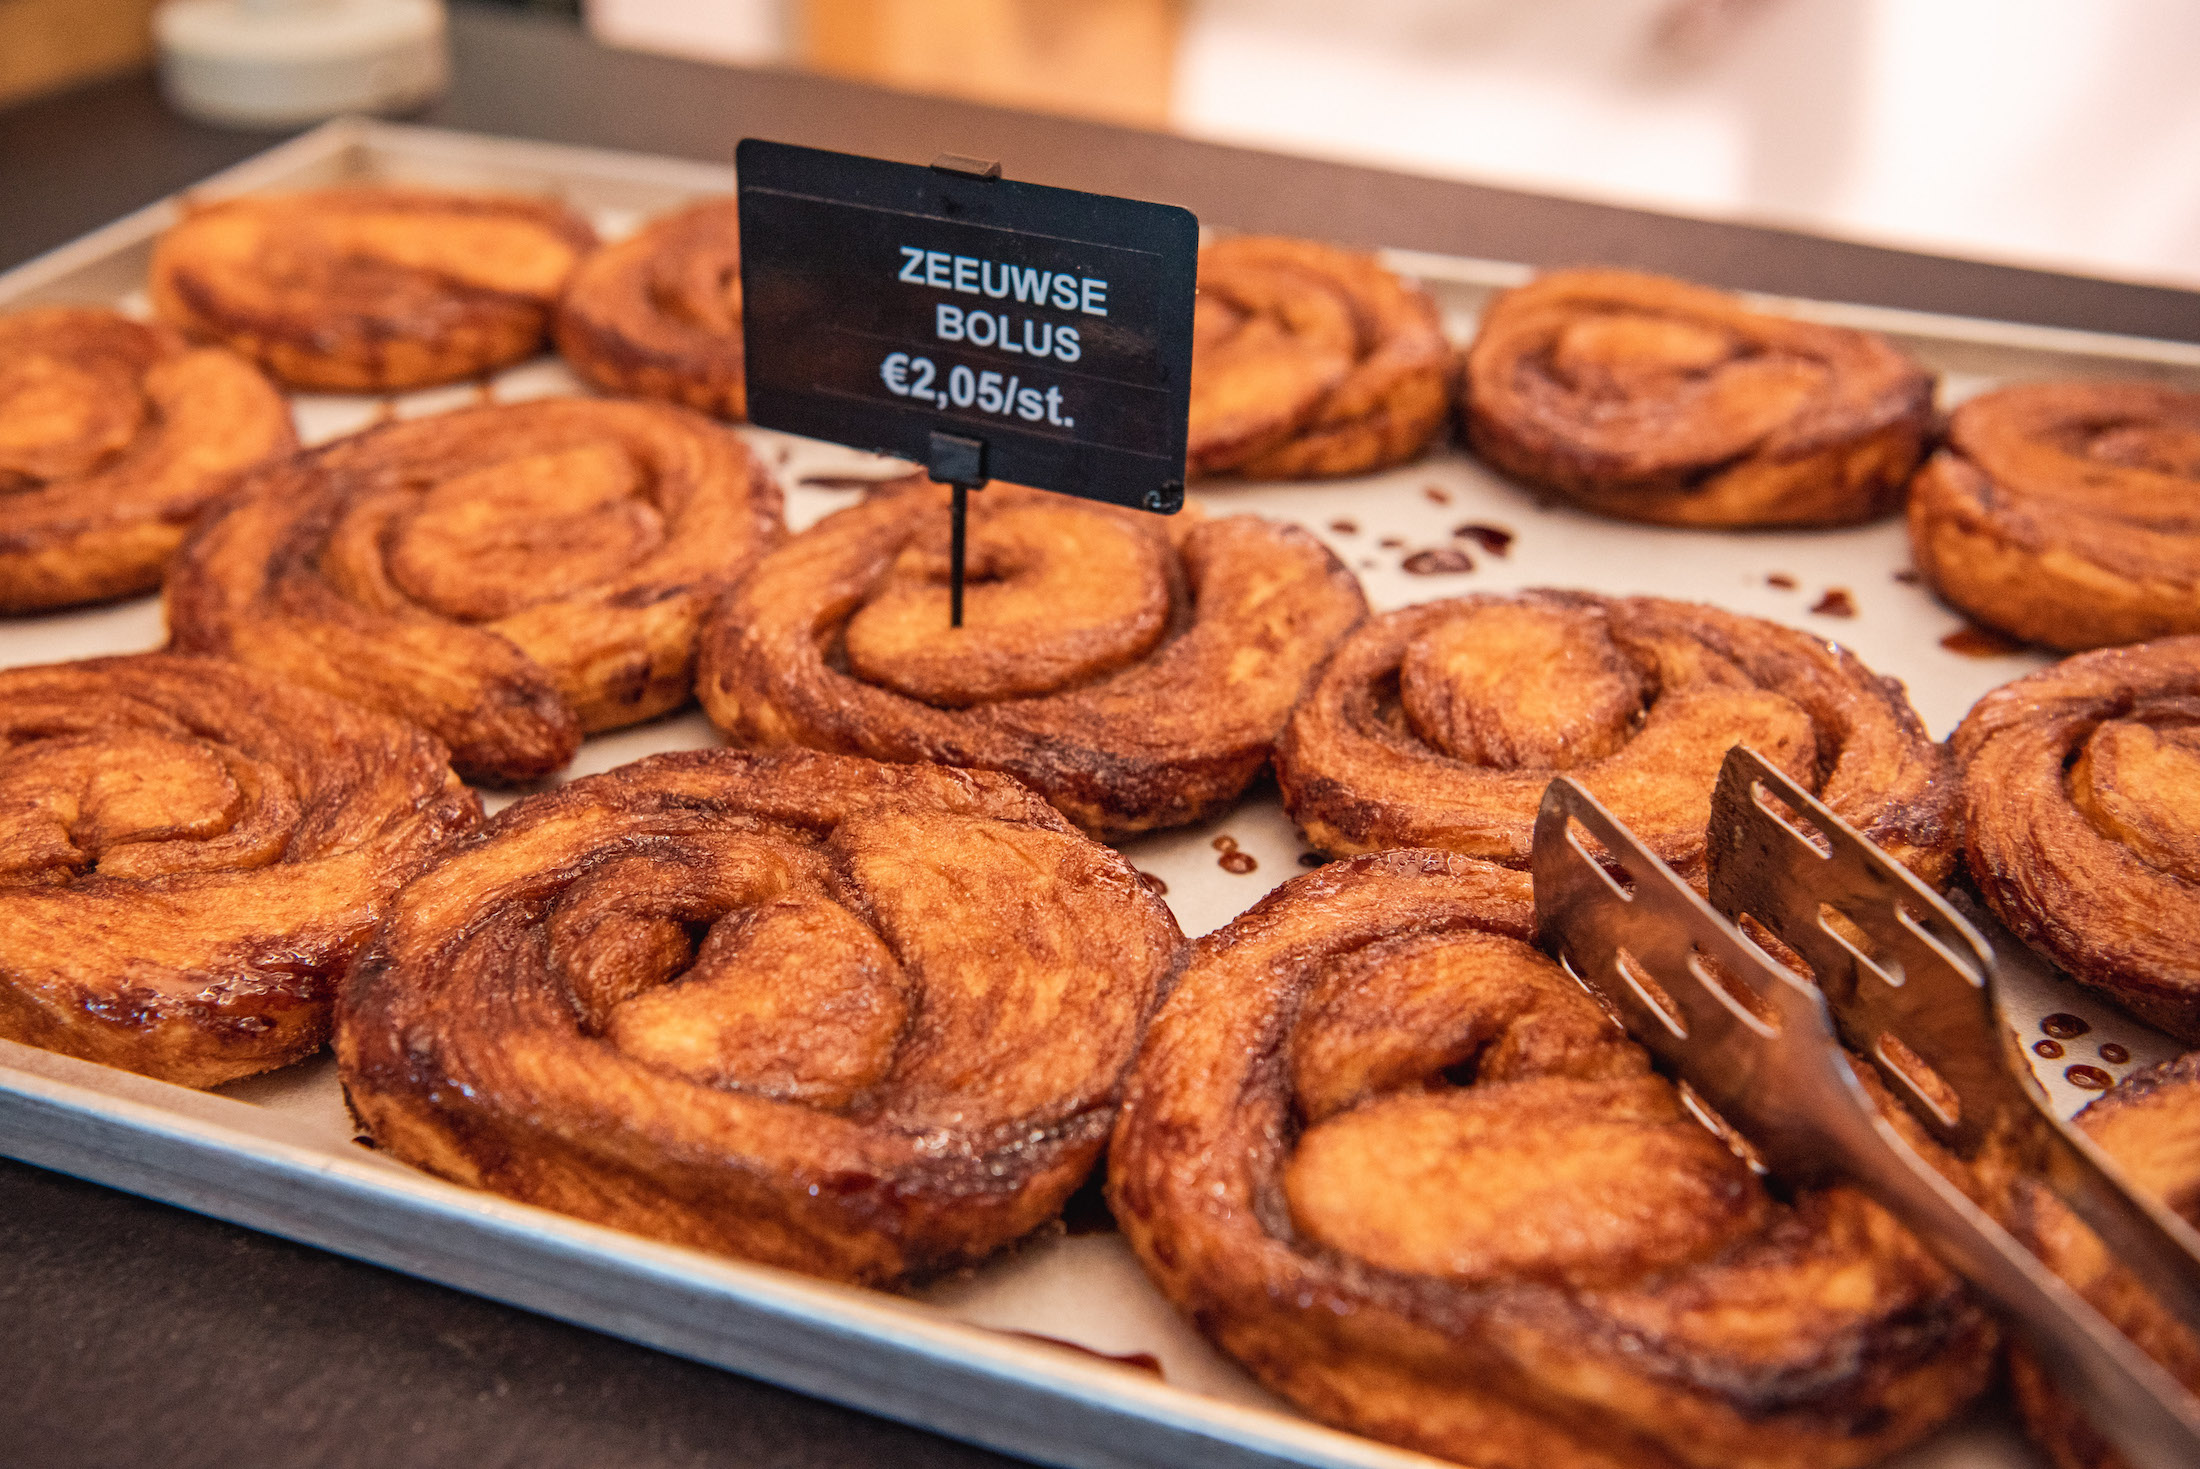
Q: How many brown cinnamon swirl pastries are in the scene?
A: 14